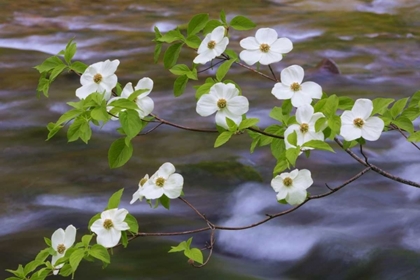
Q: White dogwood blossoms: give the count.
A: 13